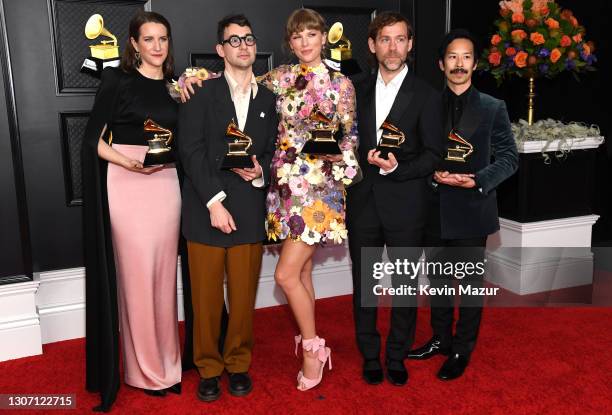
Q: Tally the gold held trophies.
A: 5